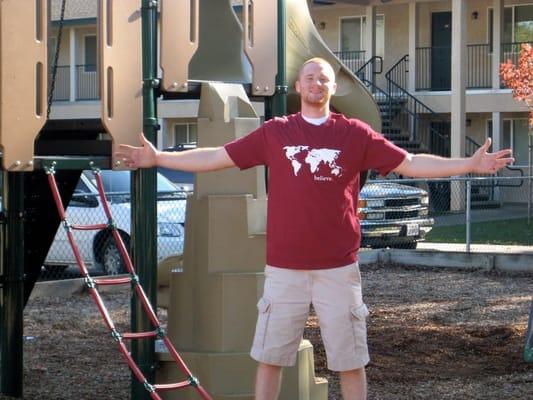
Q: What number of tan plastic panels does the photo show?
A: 4